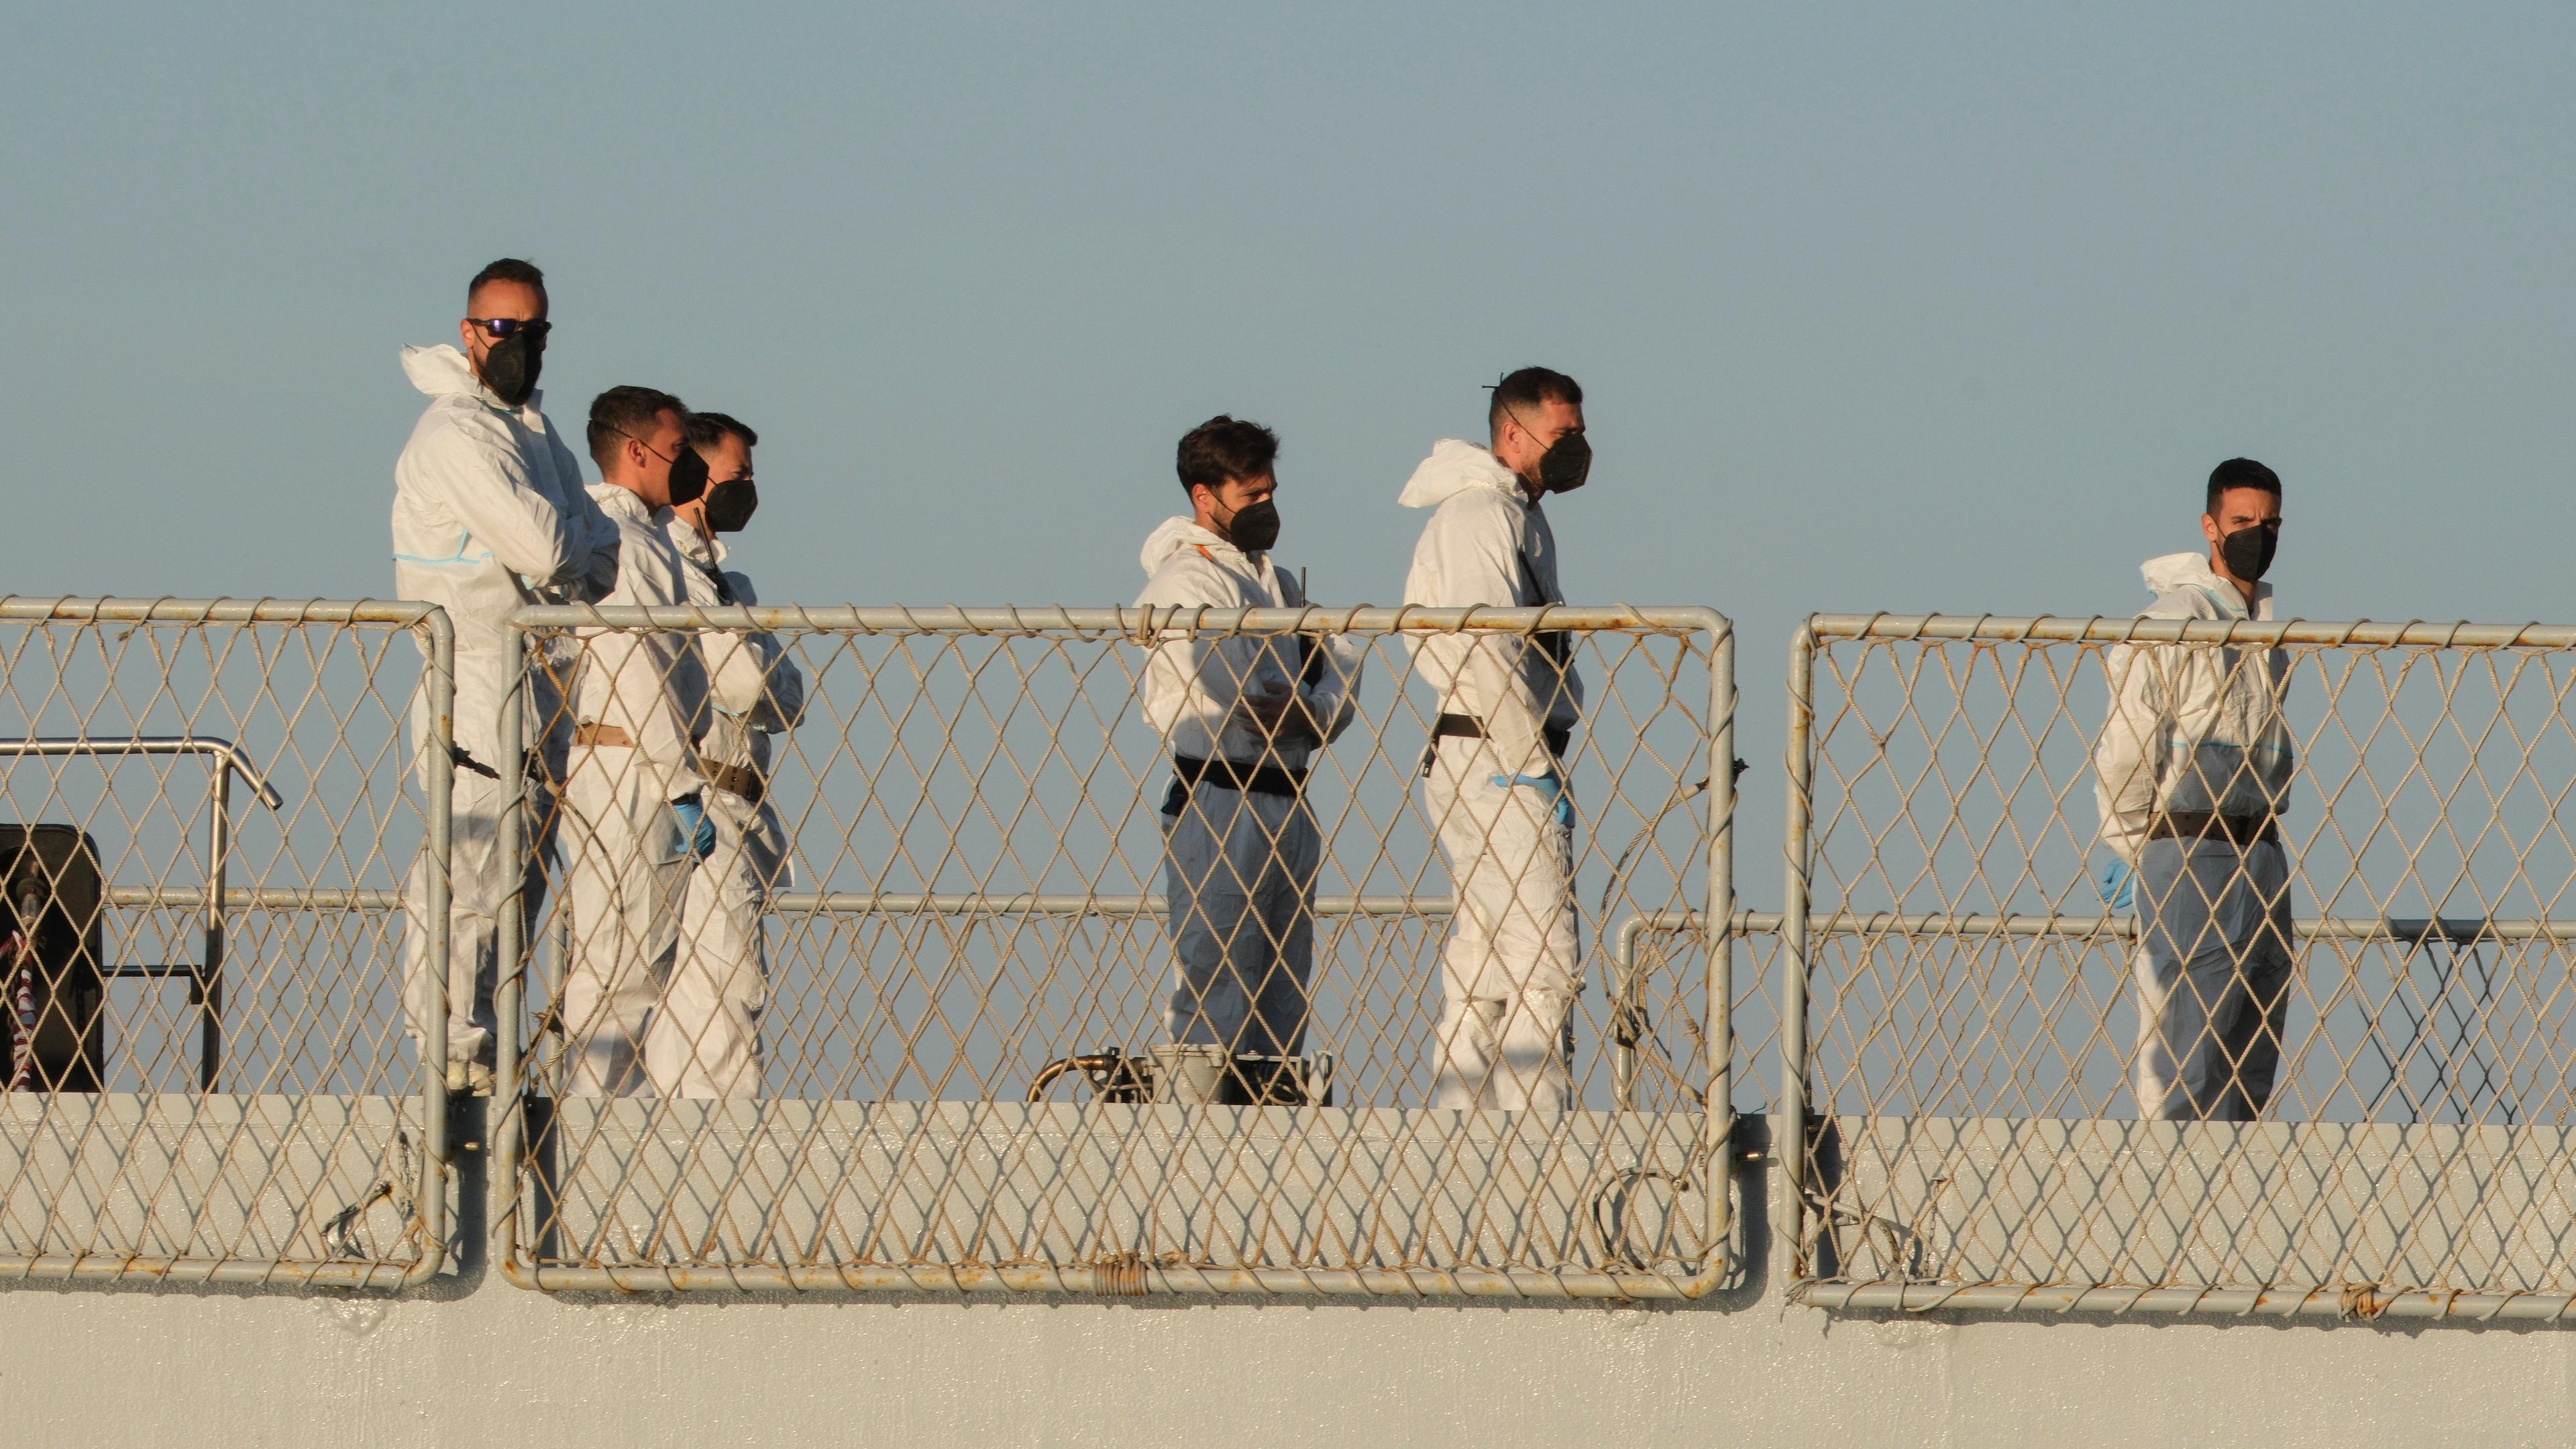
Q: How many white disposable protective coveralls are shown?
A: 6